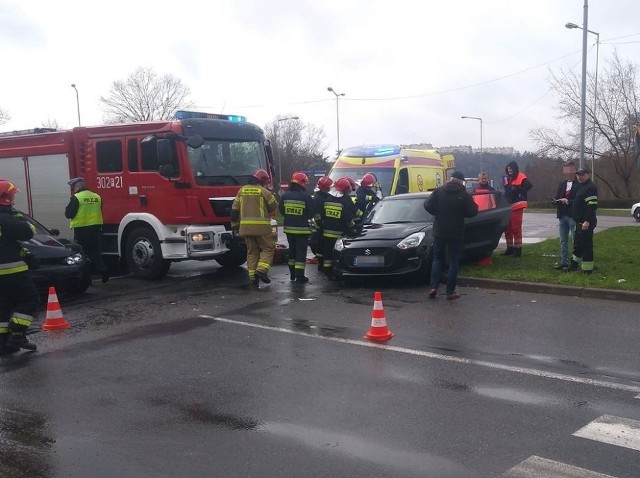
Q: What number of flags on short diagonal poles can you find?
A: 0